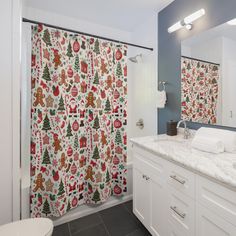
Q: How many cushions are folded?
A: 0